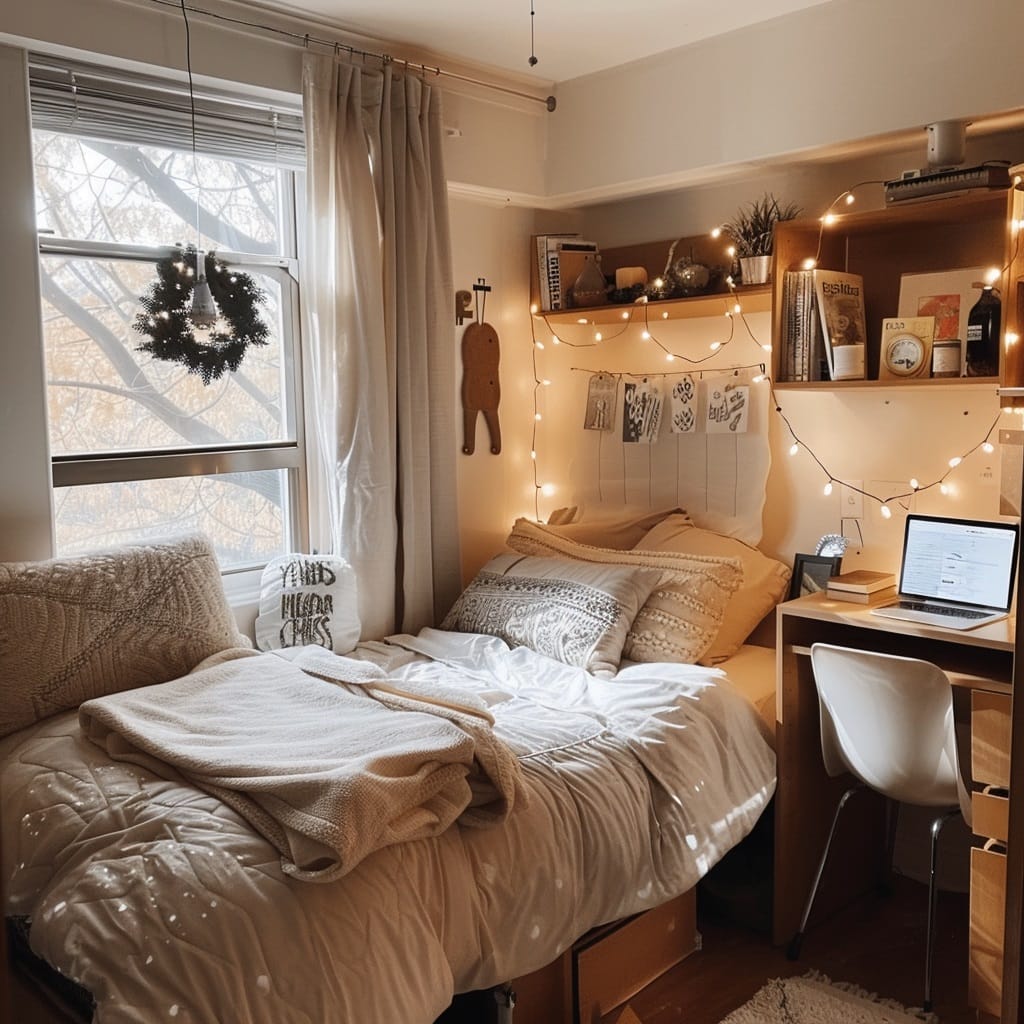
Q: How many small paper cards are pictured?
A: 4